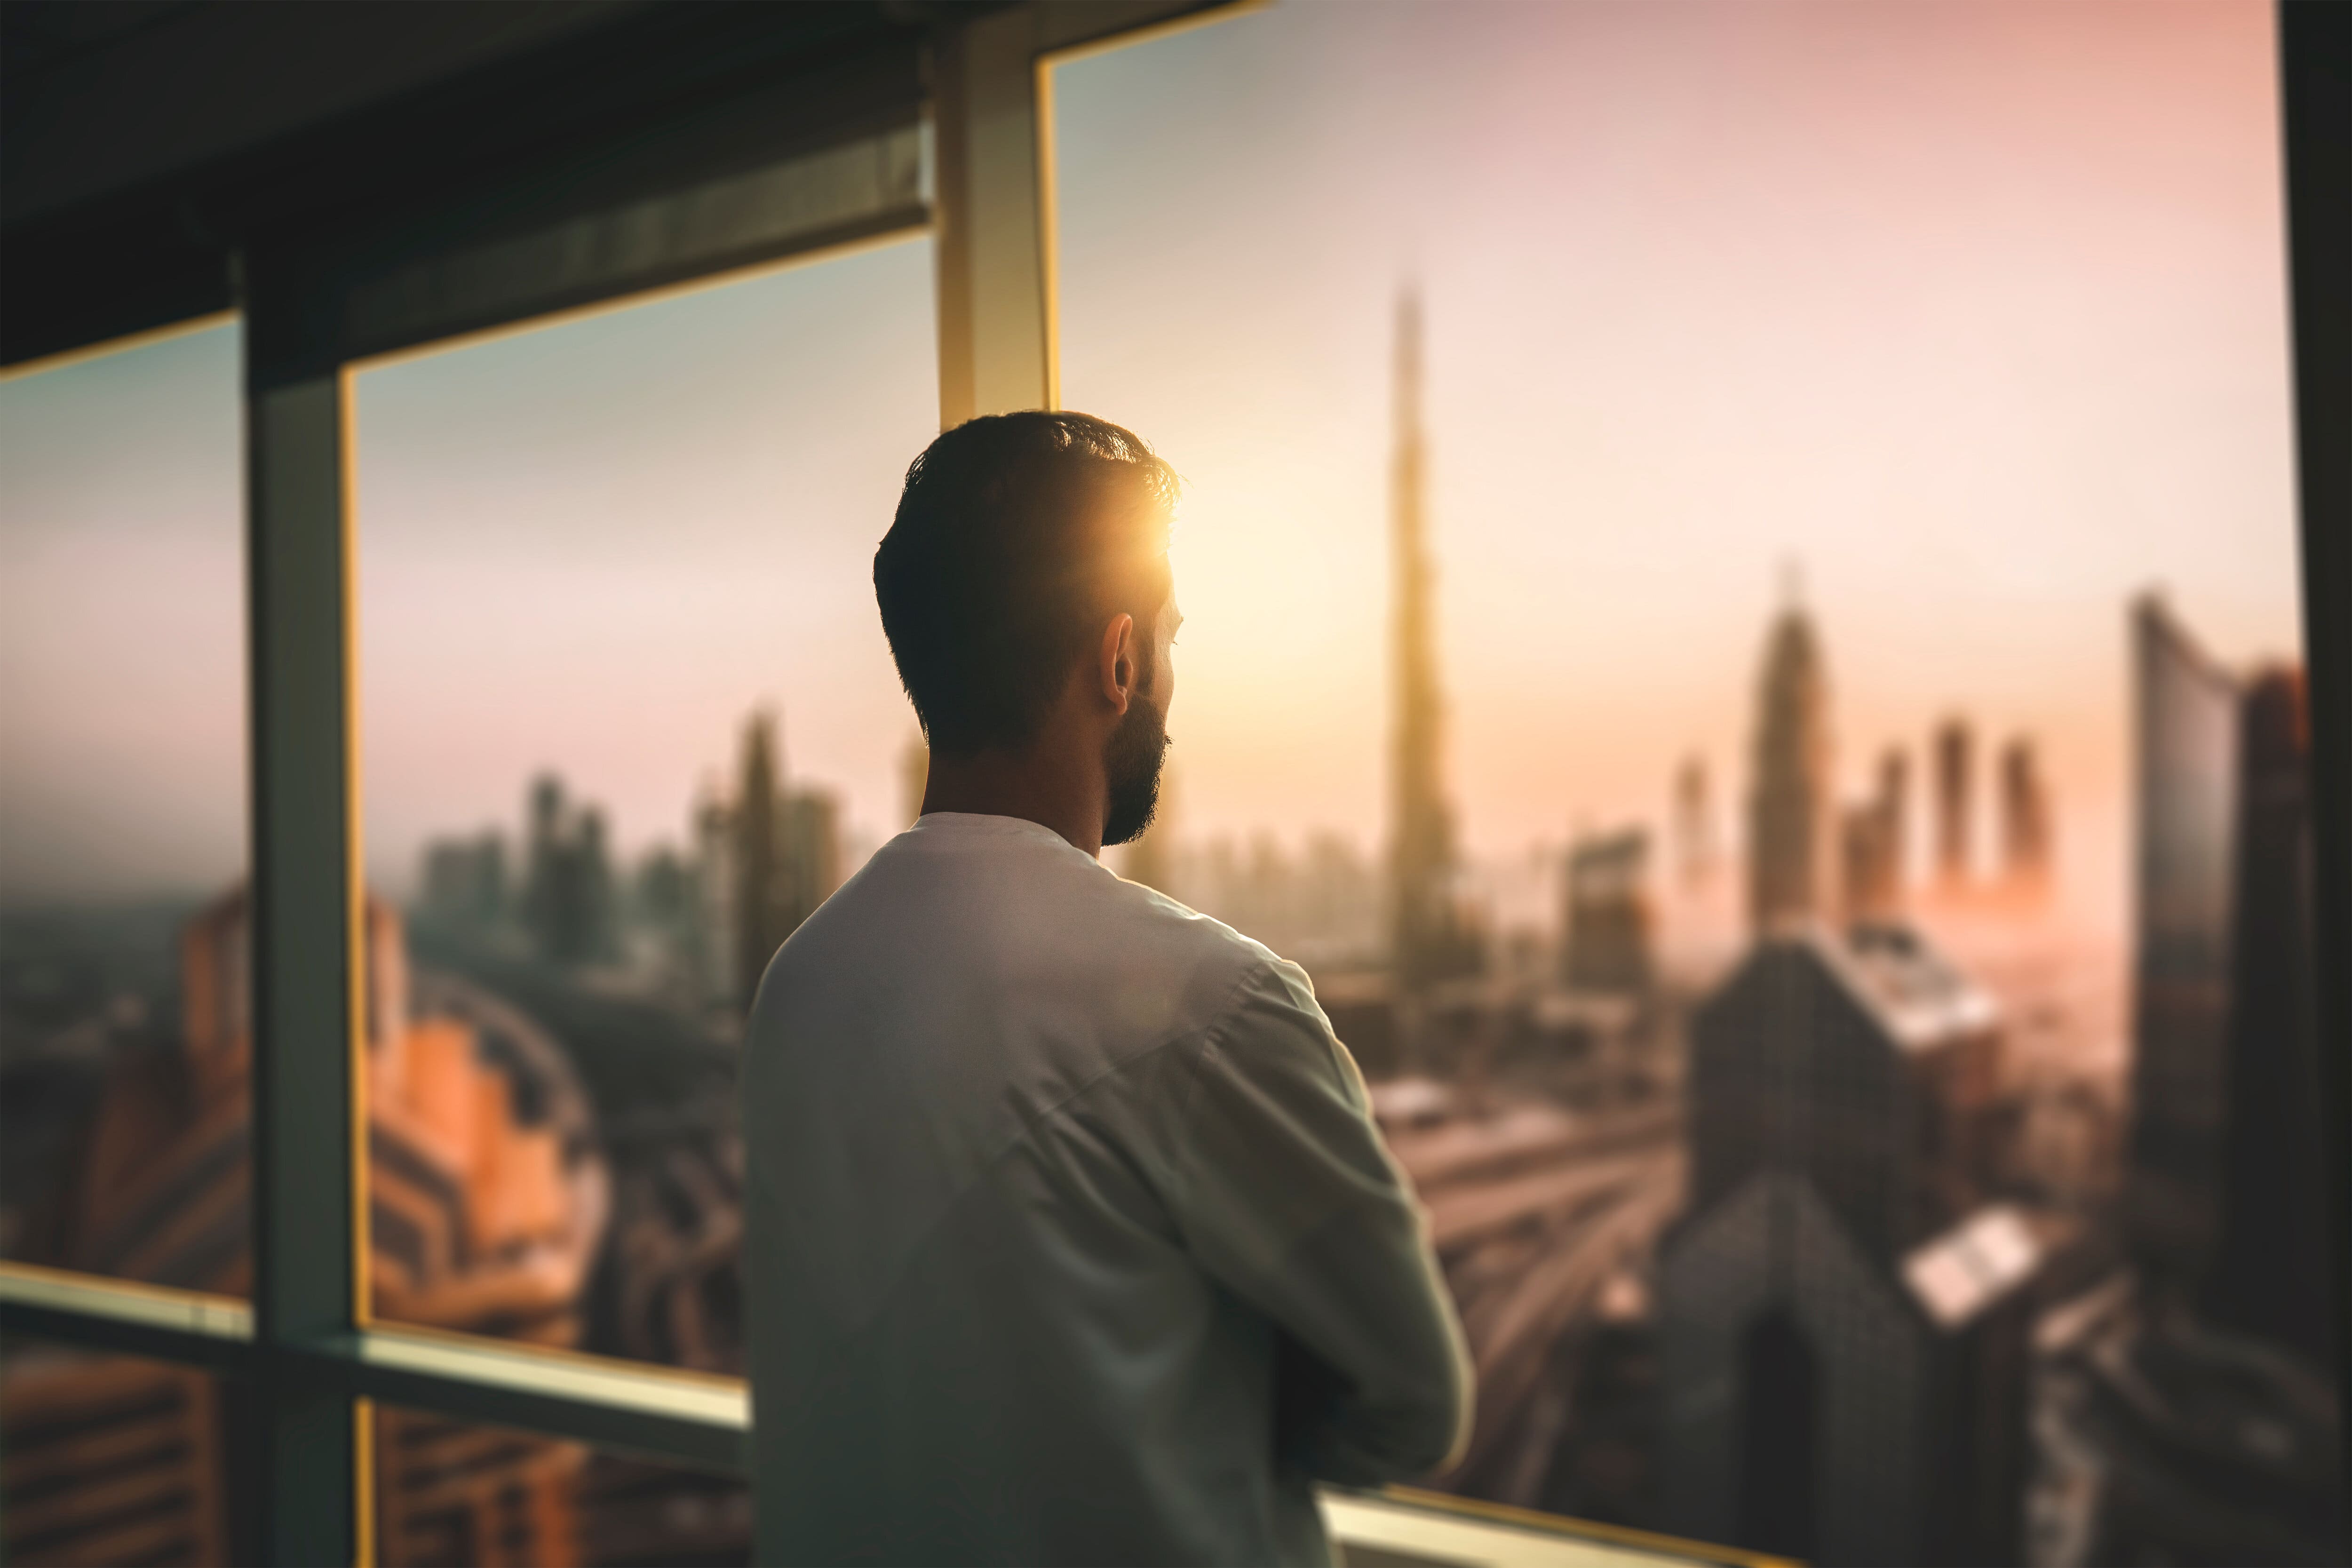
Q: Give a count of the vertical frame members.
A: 3